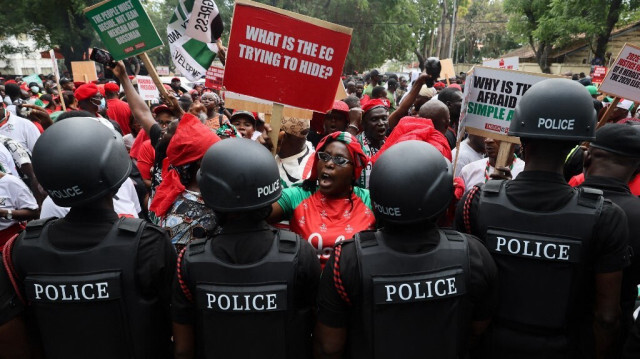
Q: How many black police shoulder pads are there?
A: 8